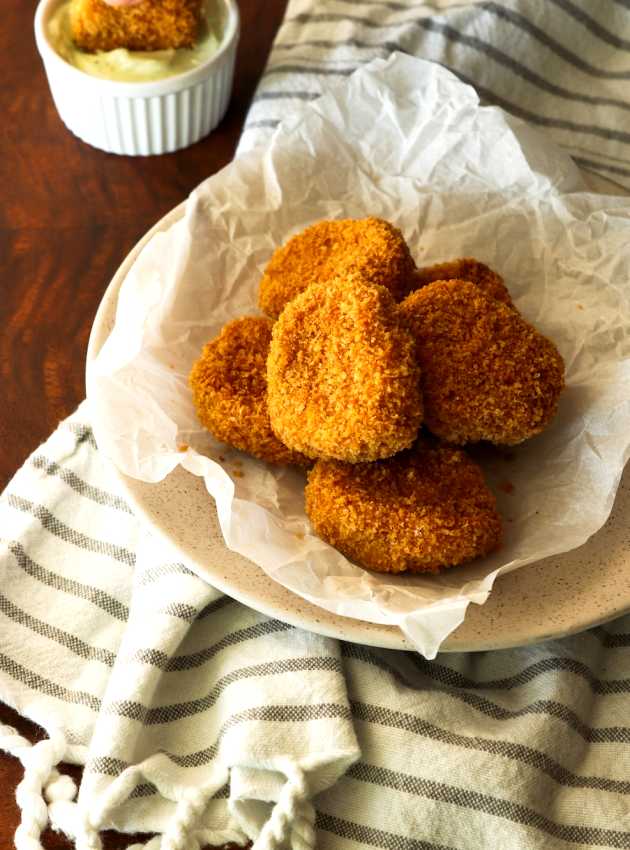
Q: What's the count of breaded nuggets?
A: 7